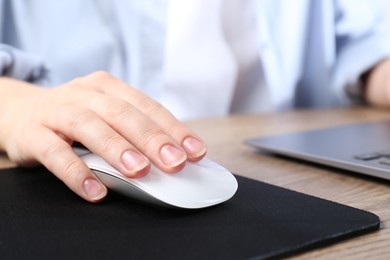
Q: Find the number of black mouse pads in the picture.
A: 1